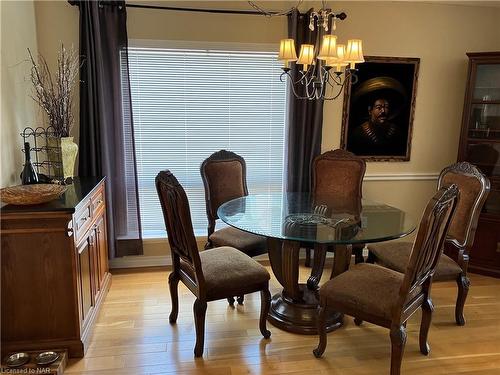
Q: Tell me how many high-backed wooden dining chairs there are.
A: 5